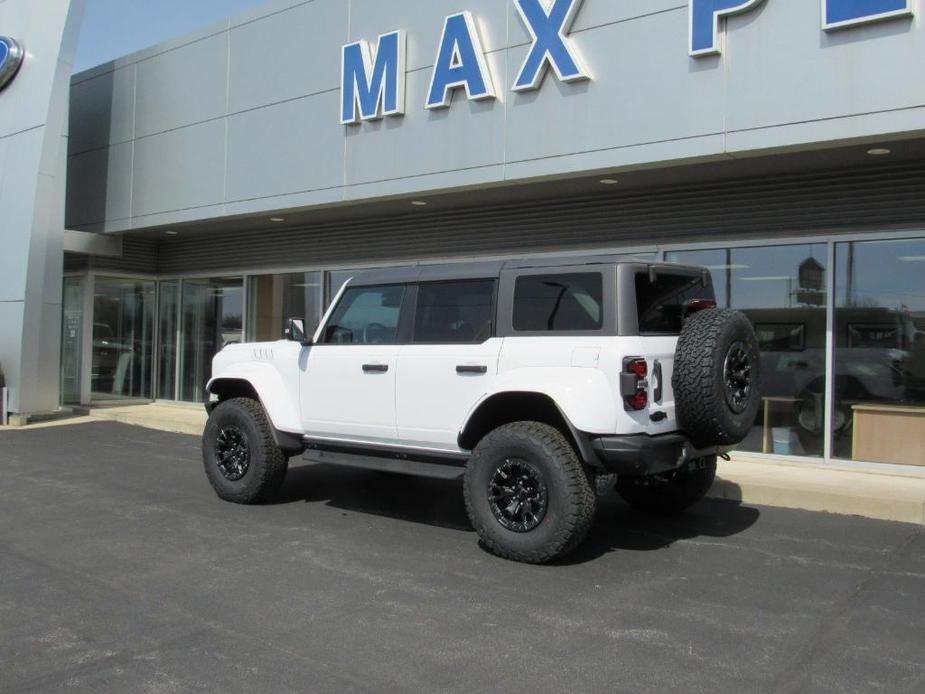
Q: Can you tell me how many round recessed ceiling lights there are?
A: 5